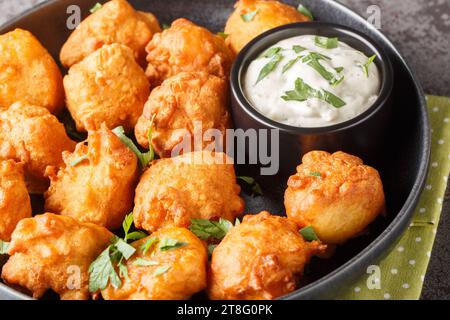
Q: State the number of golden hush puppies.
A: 14